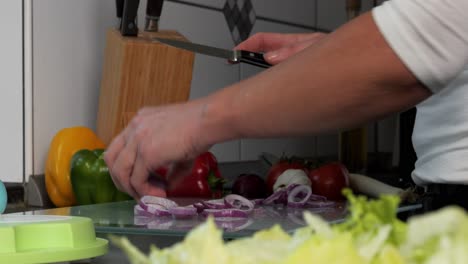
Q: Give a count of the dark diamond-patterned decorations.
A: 1